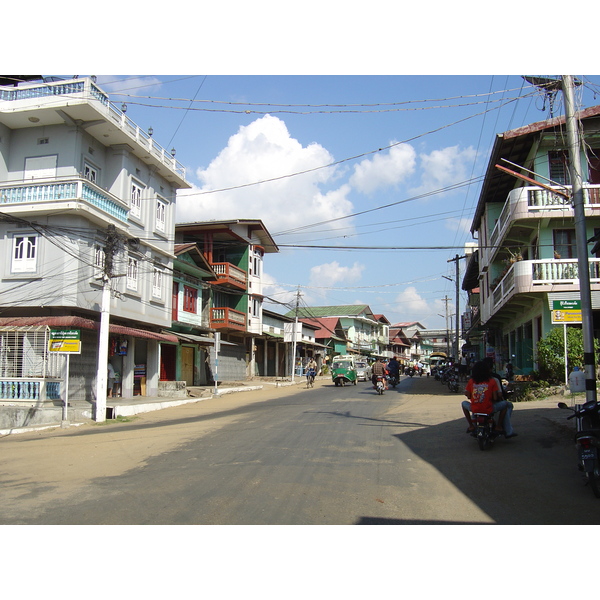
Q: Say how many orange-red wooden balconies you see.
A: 2